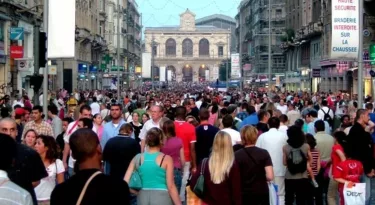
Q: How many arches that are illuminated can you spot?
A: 2